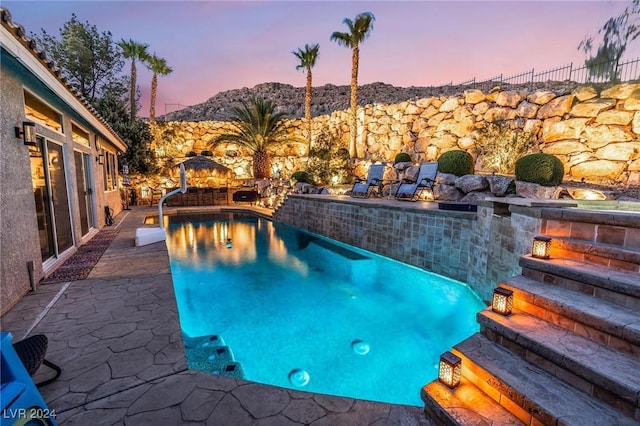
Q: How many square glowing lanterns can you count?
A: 3